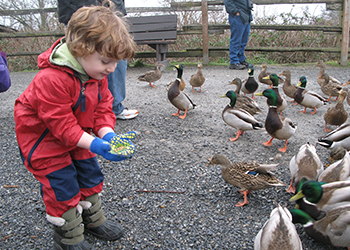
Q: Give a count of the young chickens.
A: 0